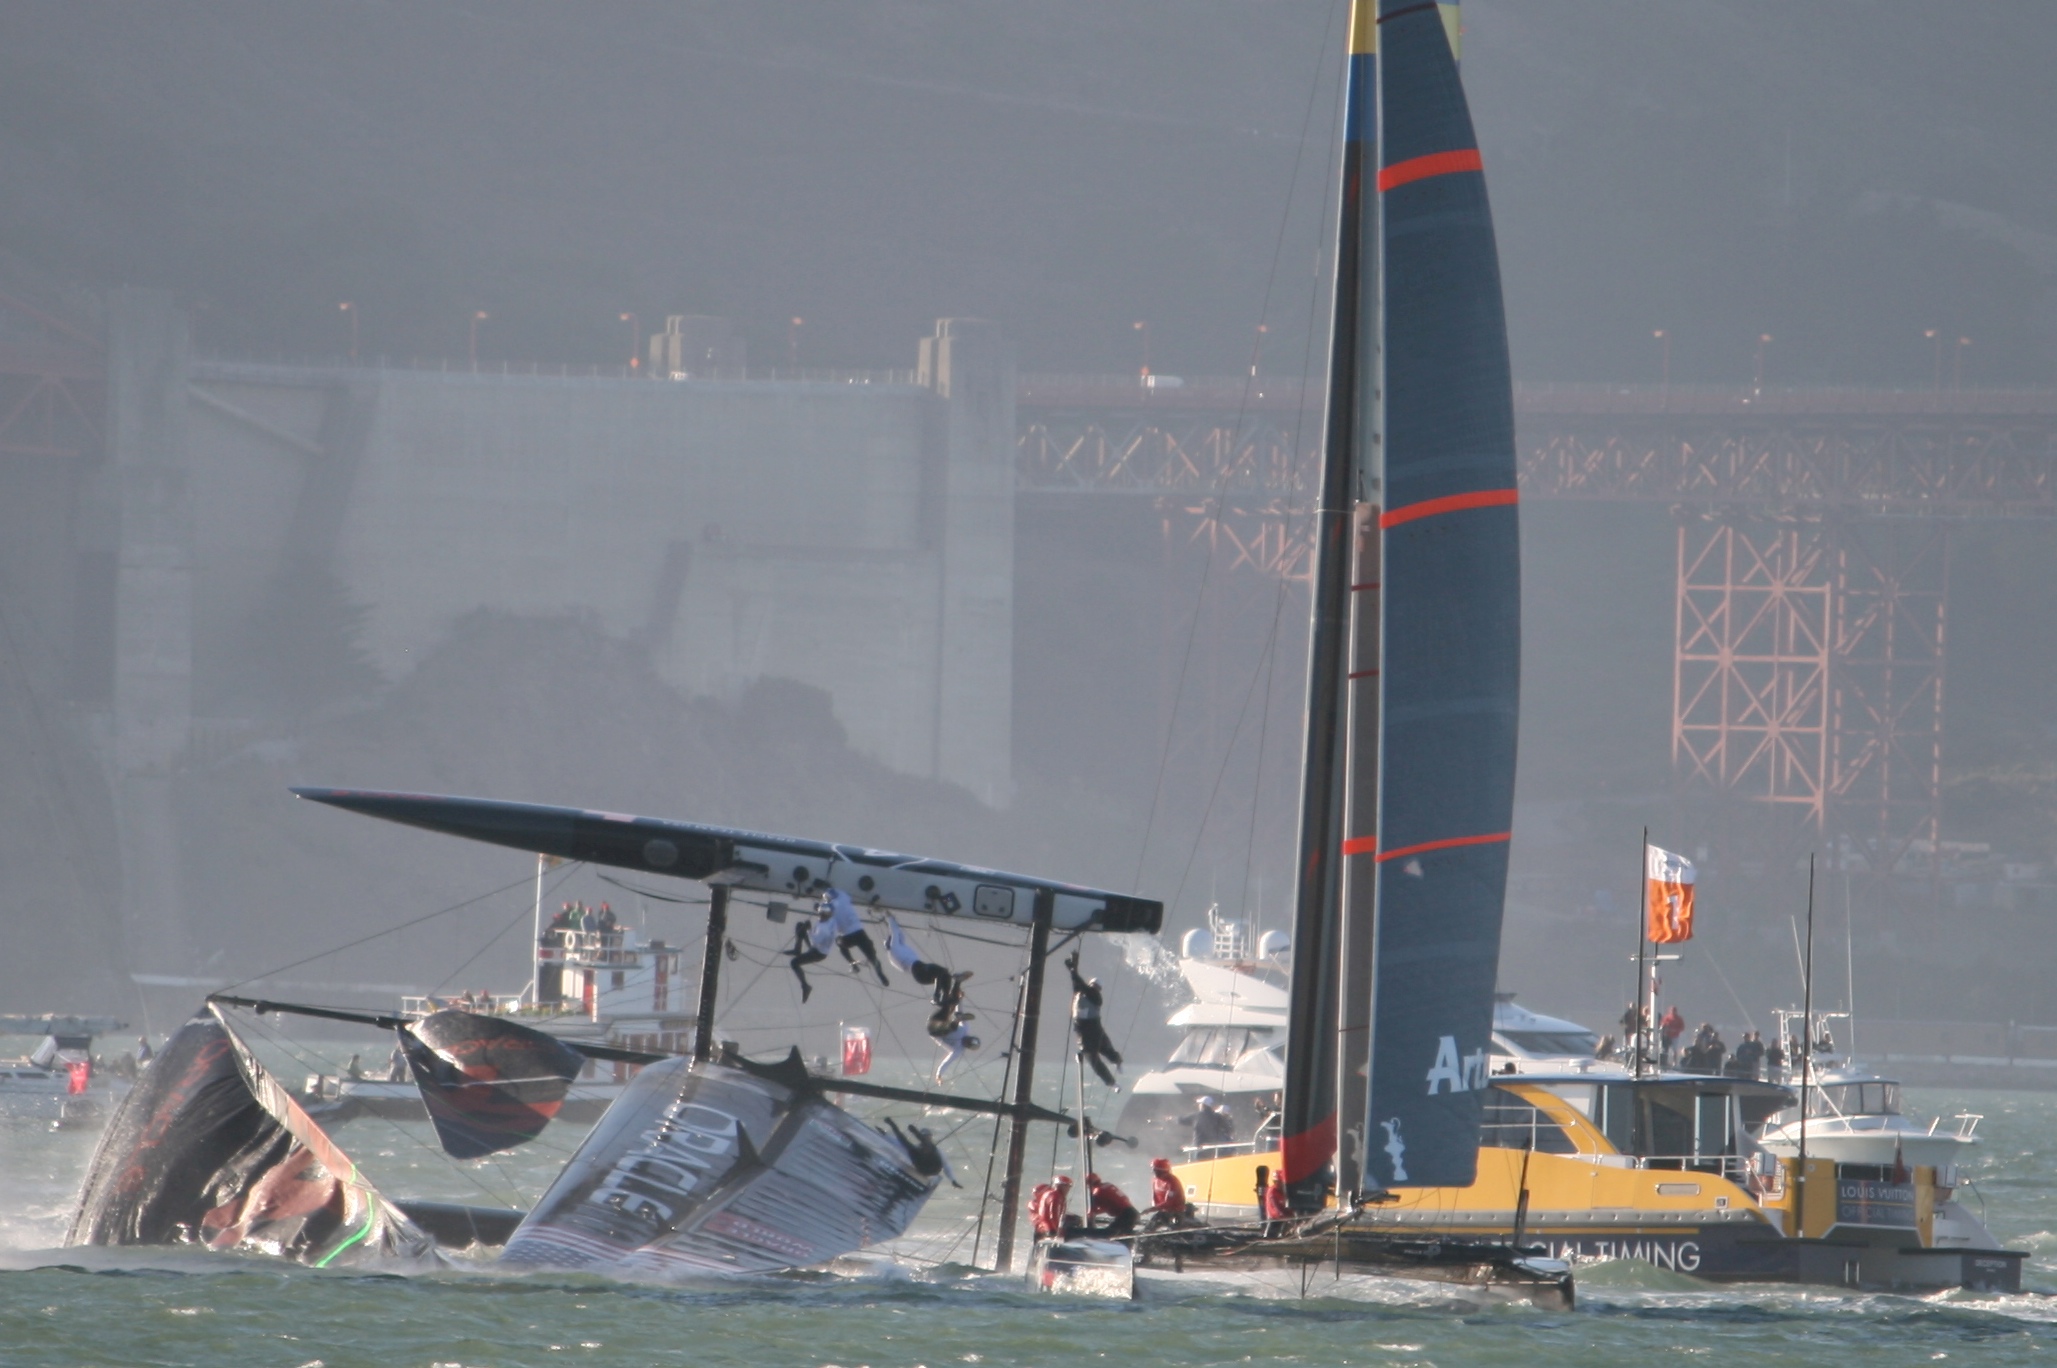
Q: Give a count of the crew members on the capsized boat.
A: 6